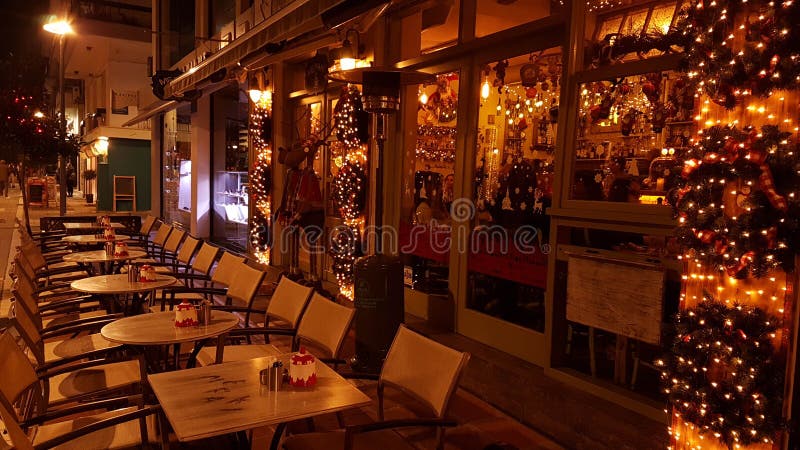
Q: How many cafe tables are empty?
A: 6